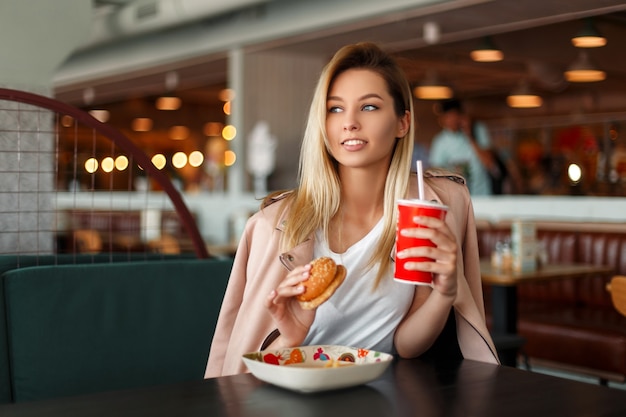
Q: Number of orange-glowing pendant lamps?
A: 5